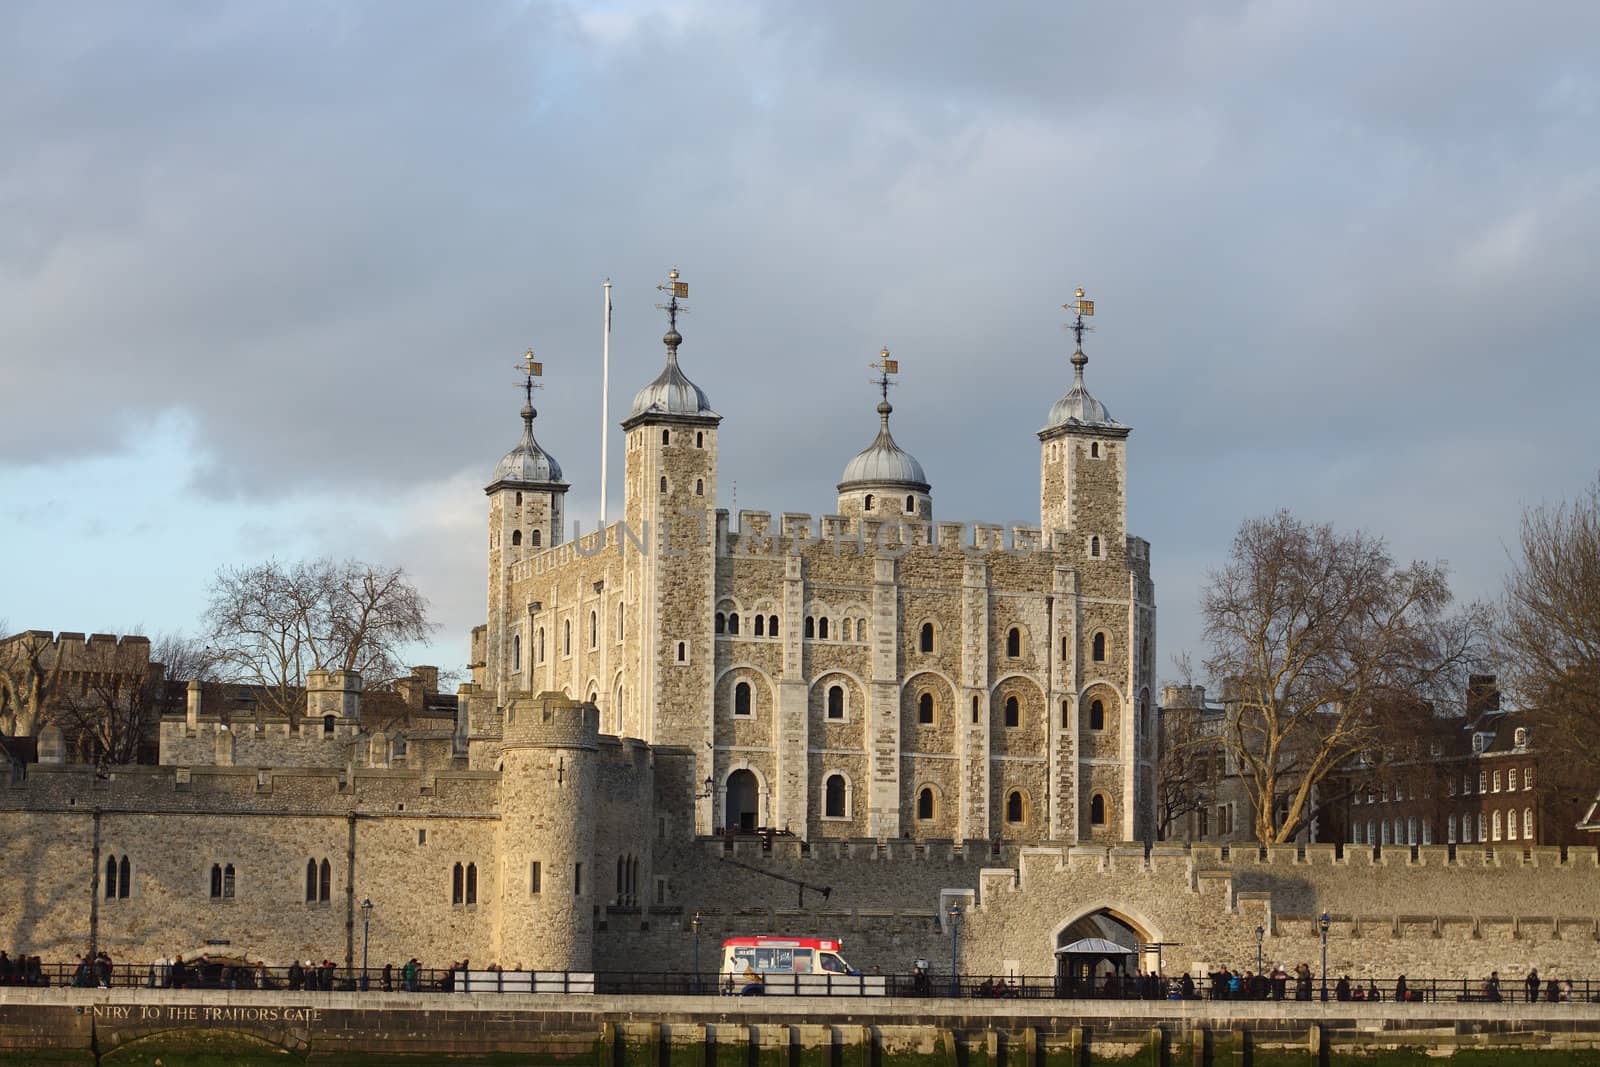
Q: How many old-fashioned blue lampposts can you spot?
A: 5